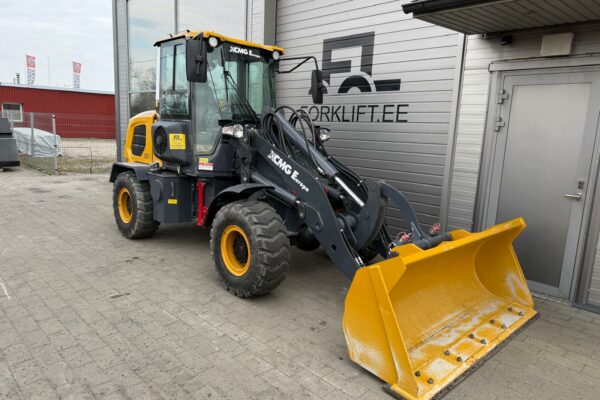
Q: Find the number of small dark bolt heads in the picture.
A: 10